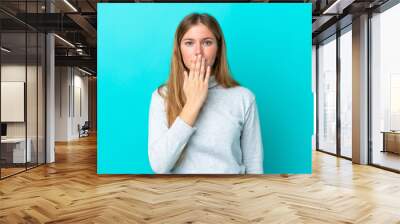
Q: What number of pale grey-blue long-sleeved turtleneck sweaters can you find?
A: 1